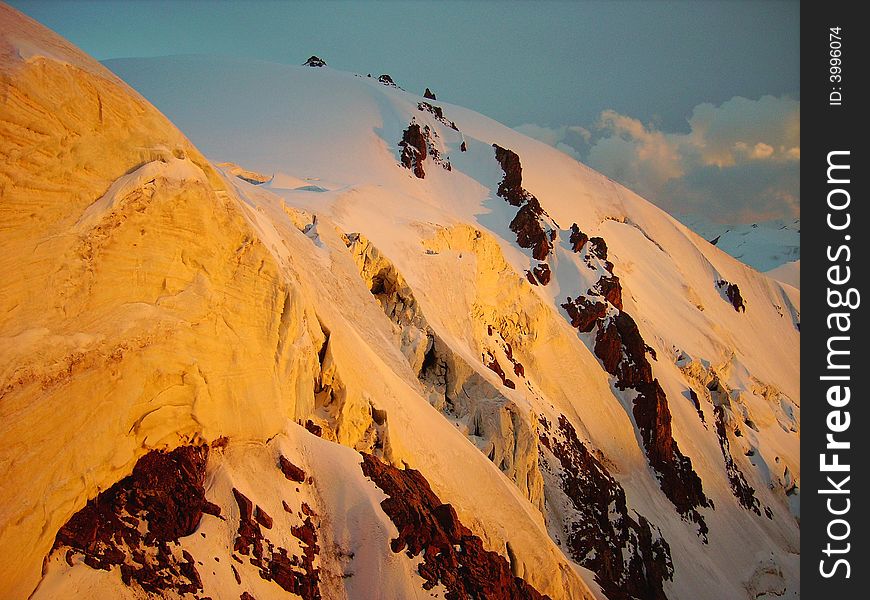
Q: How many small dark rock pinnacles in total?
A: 3